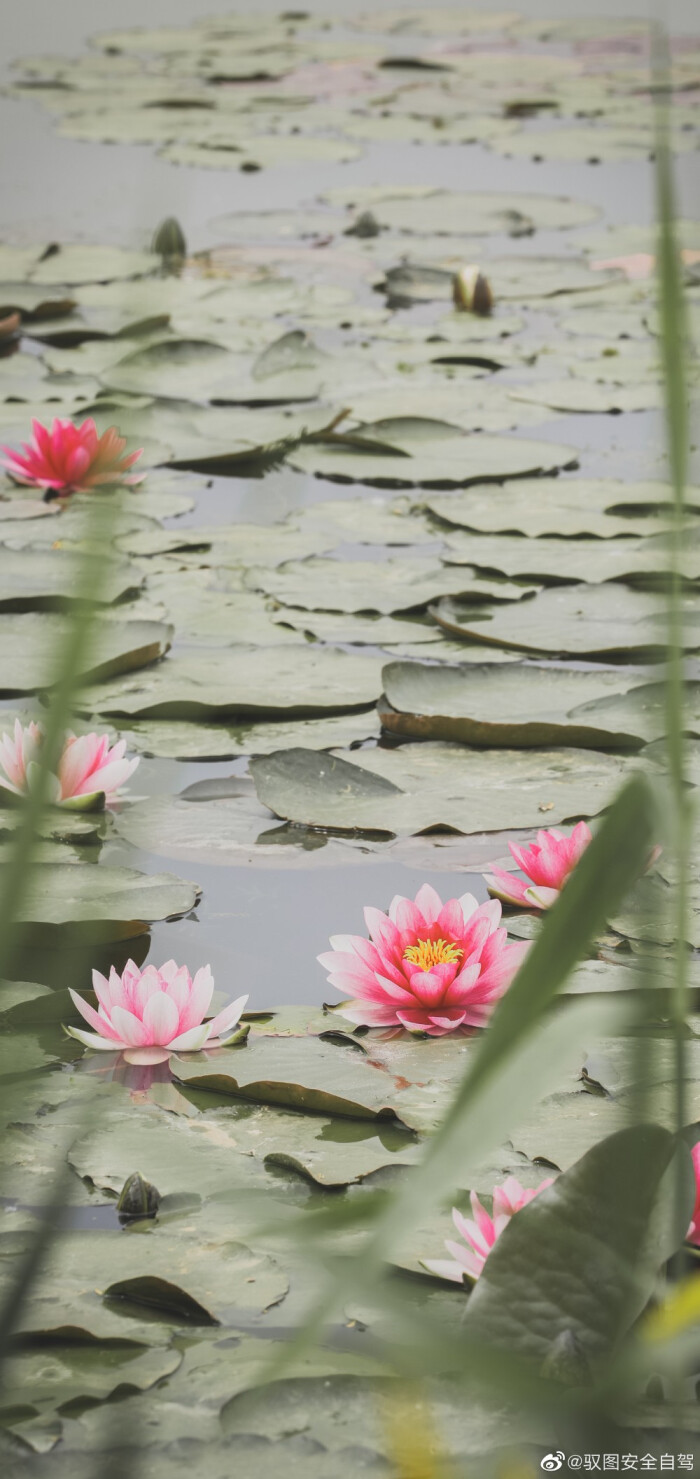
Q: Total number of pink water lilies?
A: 7